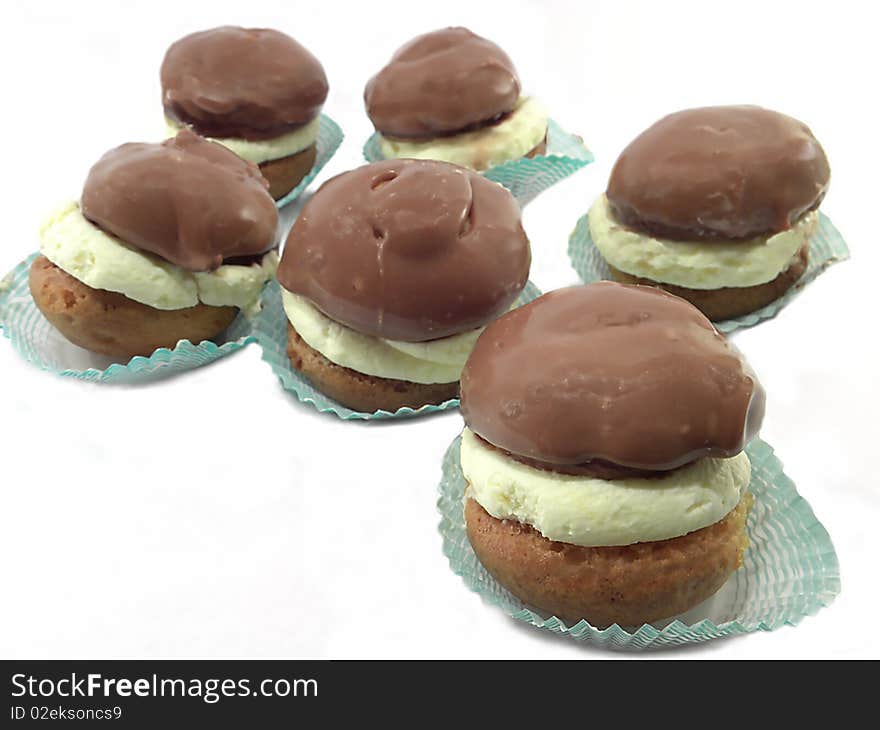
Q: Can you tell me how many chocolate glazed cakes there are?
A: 6